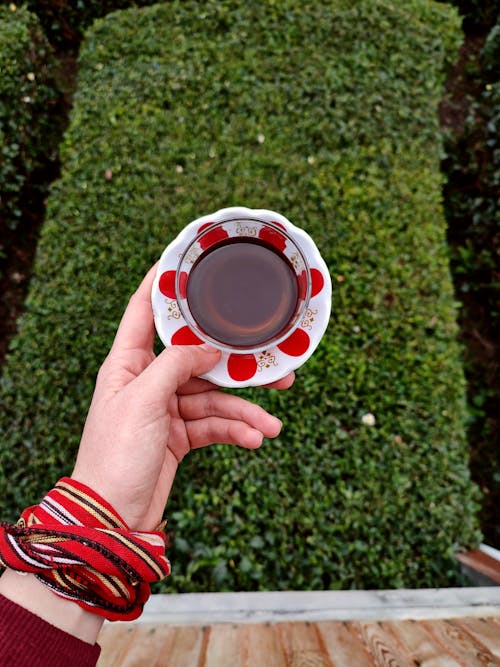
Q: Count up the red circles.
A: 7